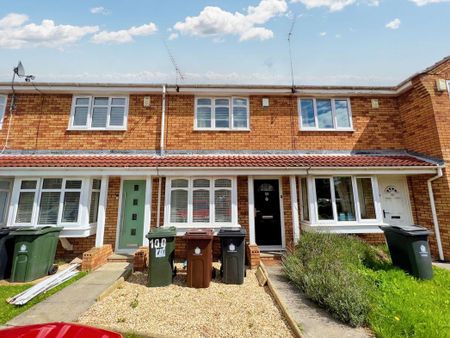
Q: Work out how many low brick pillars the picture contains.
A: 3